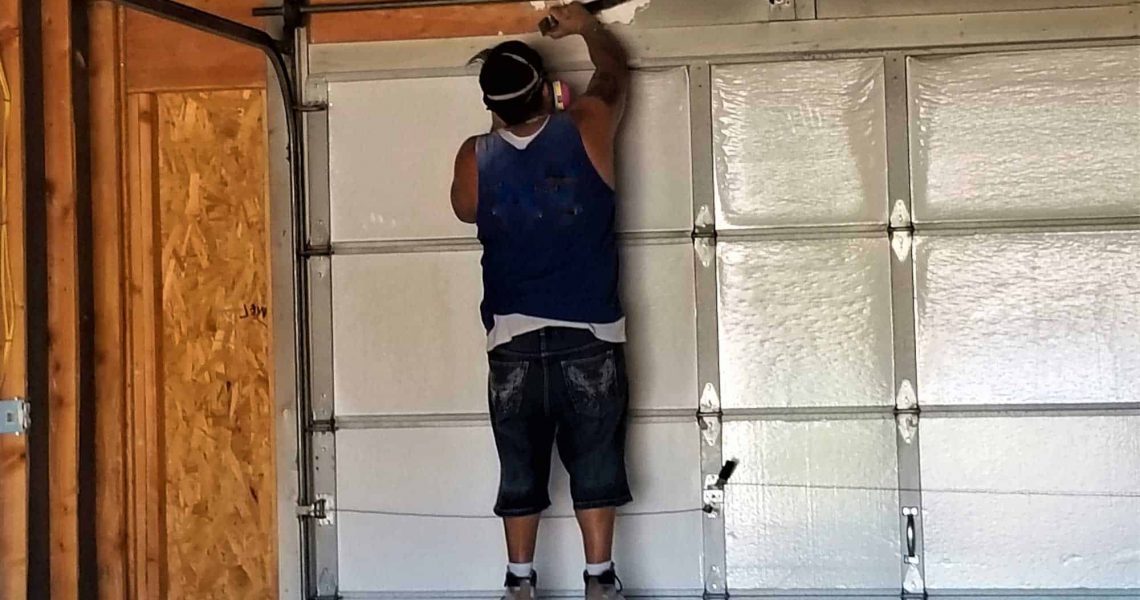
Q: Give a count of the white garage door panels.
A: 9